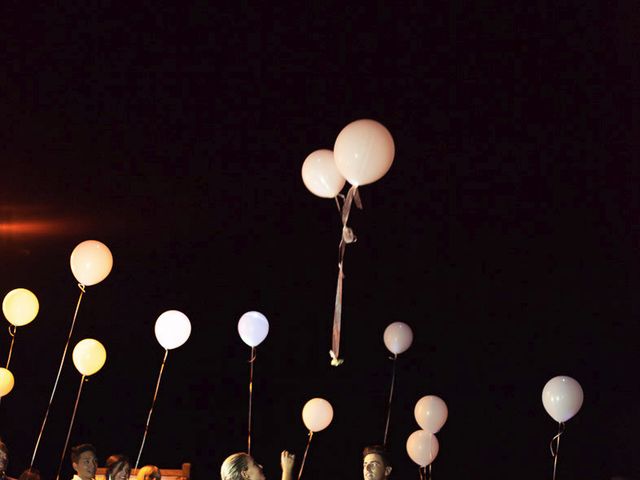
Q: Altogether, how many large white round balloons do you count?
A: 2